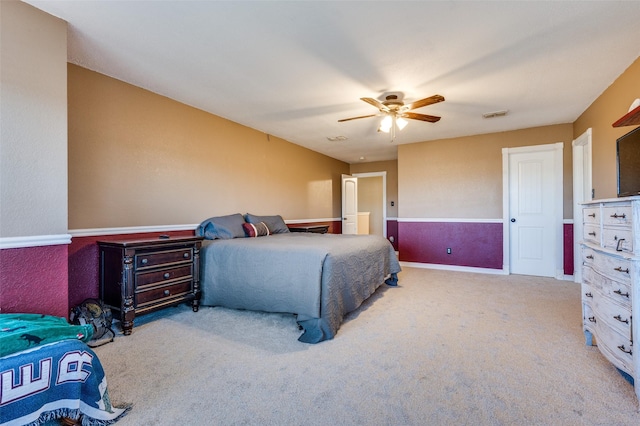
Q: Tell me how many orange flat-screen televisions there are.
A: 0